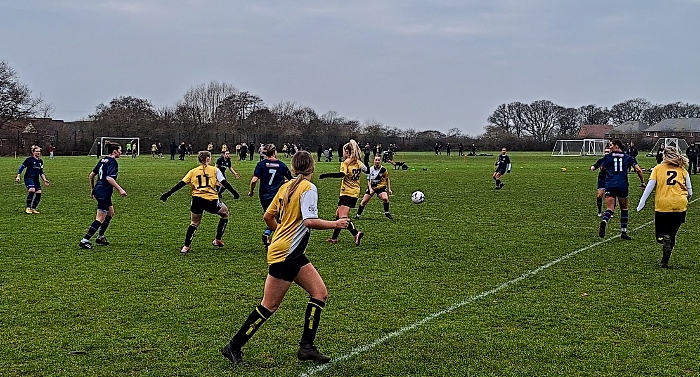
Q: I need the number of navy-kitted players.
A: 7